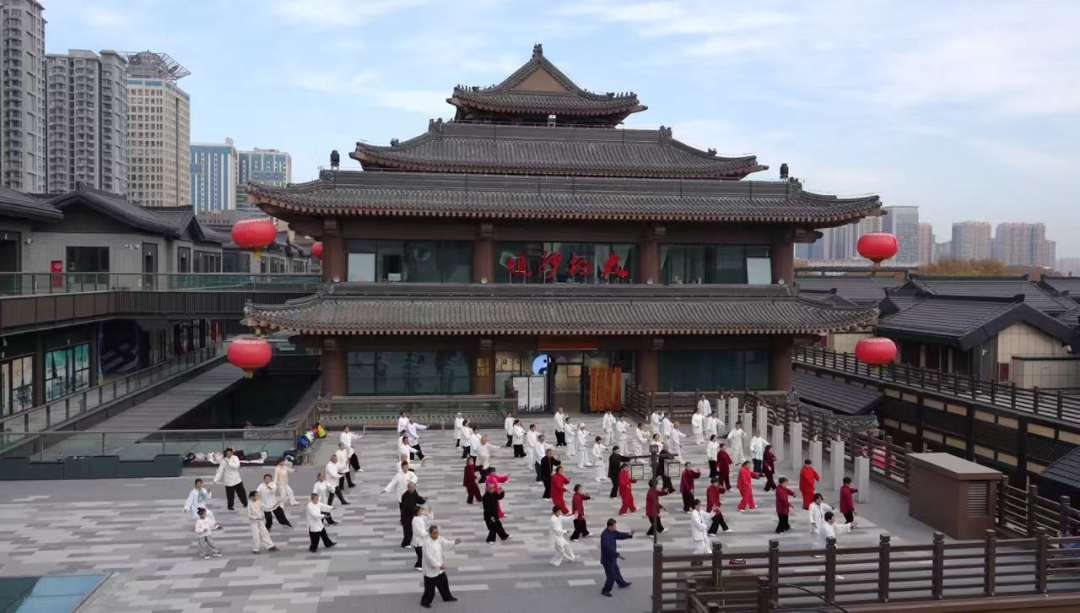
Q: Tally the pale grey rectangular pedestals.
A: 9